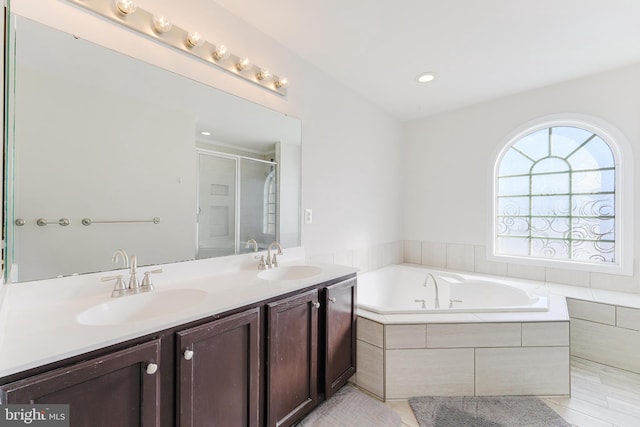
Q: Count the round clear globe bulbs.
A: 7